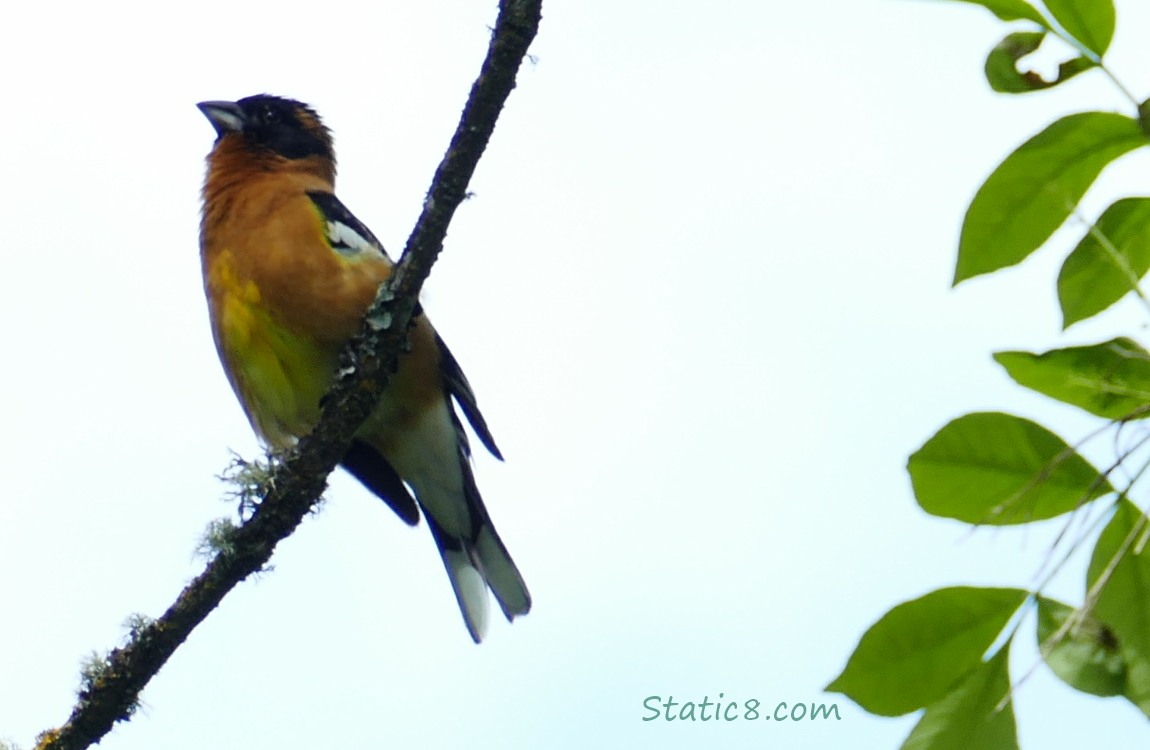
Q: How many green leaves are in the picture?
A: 11